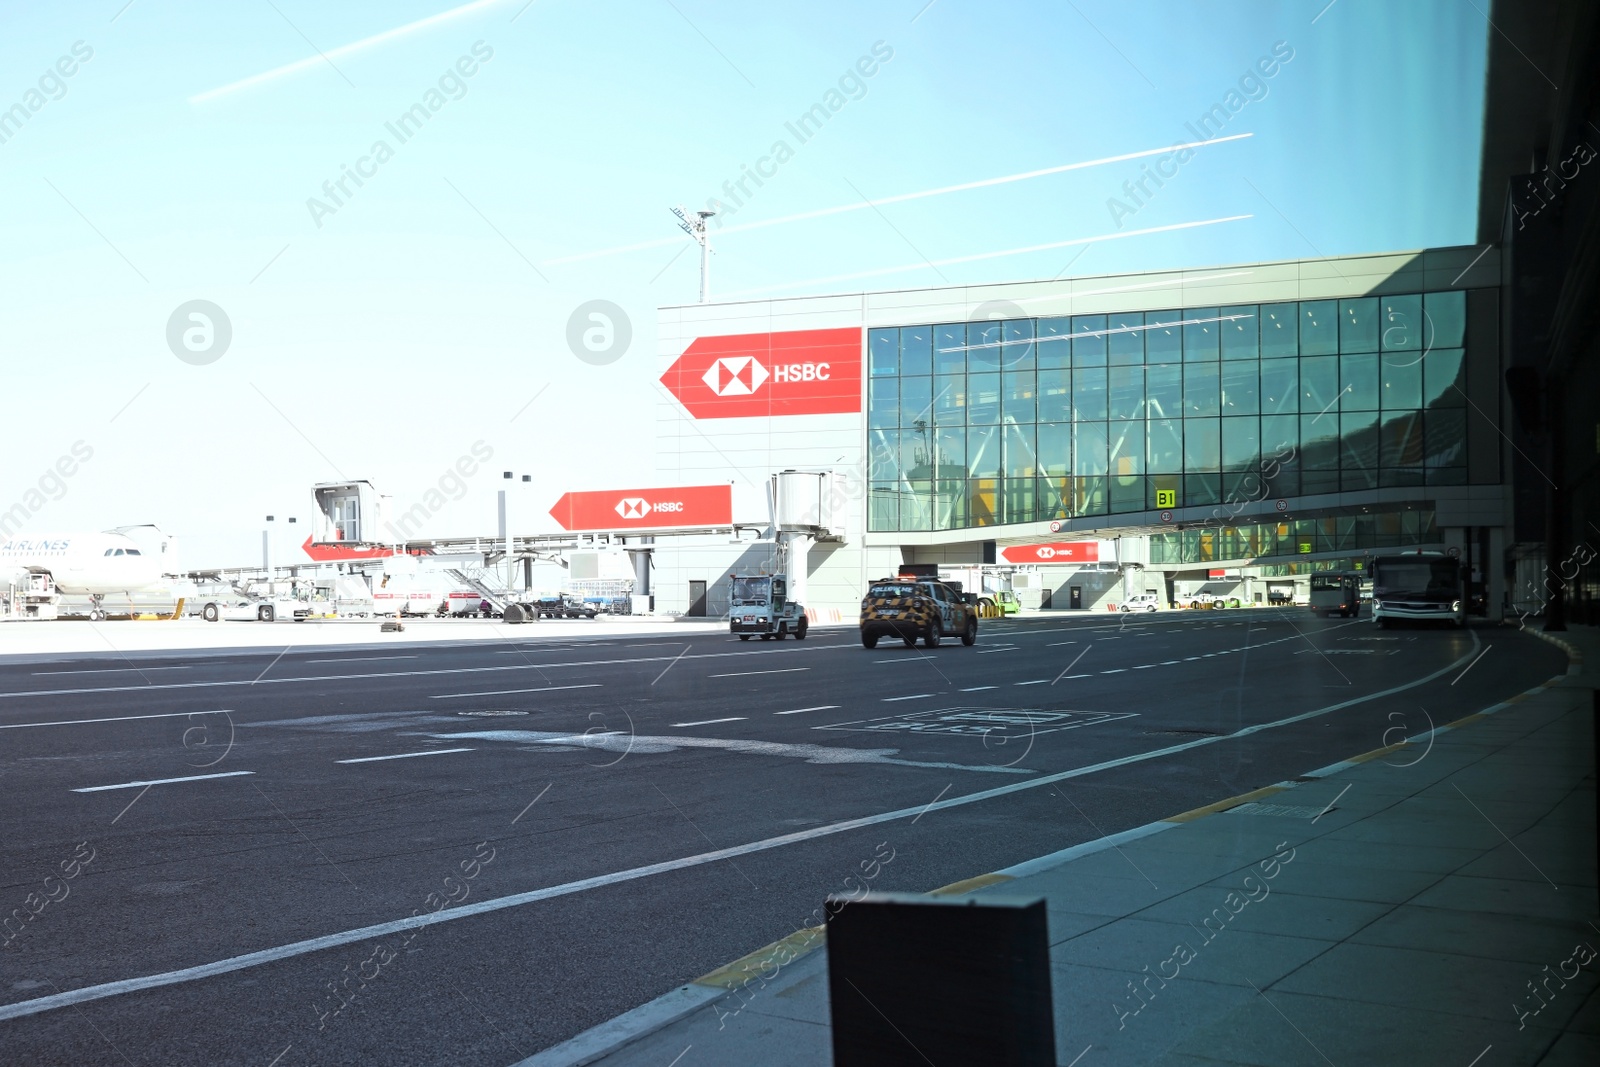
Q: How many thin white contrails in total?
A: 3